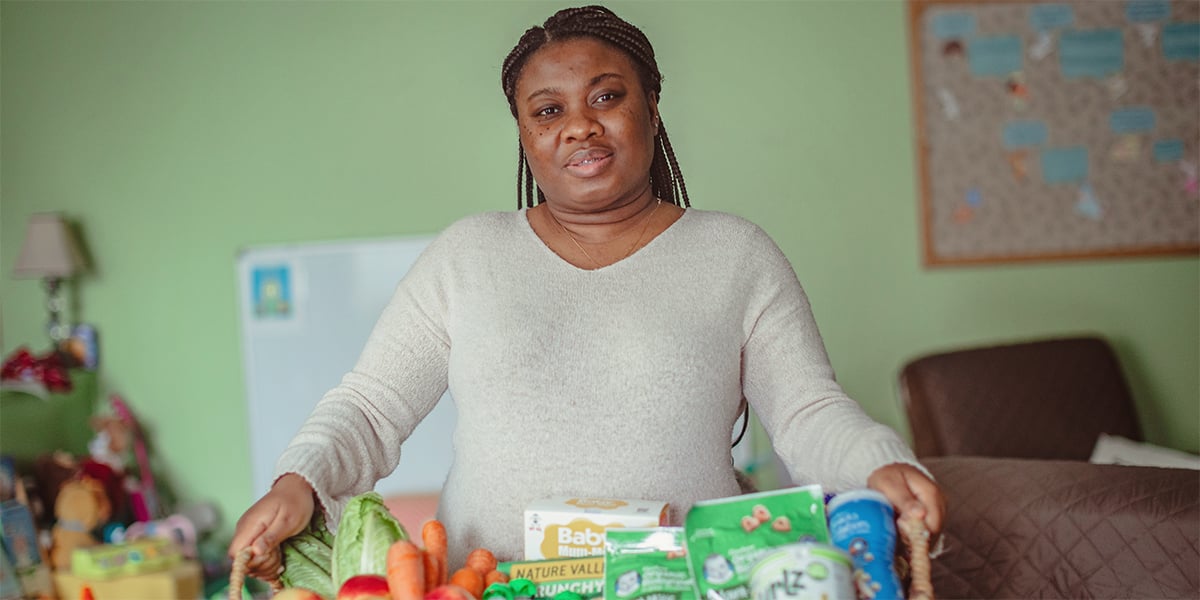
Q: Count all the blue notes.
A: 10